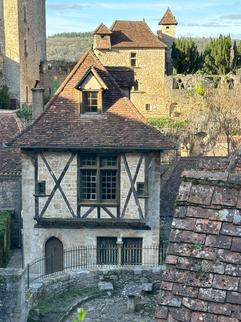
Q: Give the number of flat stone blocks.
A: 3